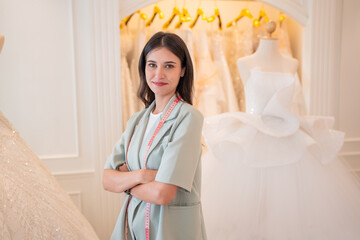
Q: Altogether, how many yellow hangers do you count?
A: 9